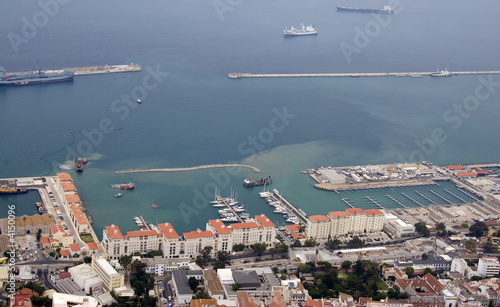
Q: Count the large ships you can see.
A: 3